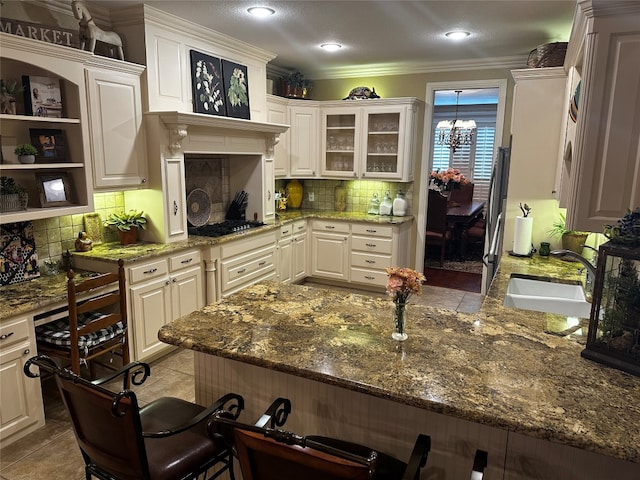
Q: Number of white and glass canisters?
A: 3